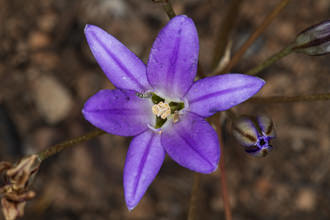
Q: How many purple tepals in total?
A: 6